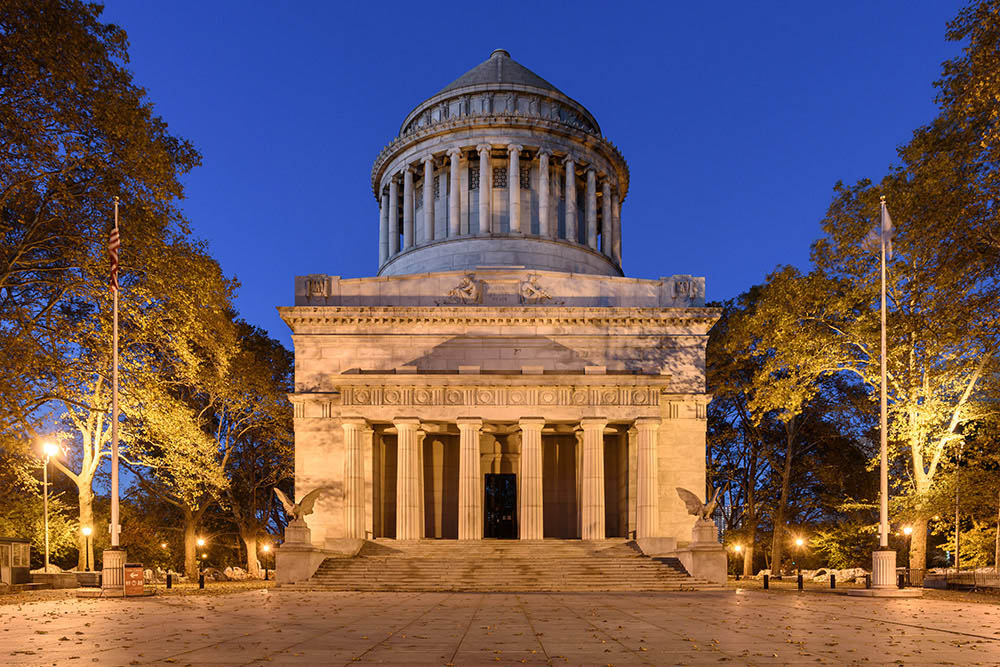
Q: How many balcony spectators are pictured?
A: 0